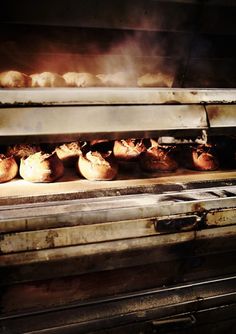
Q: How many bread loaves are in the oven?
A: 13